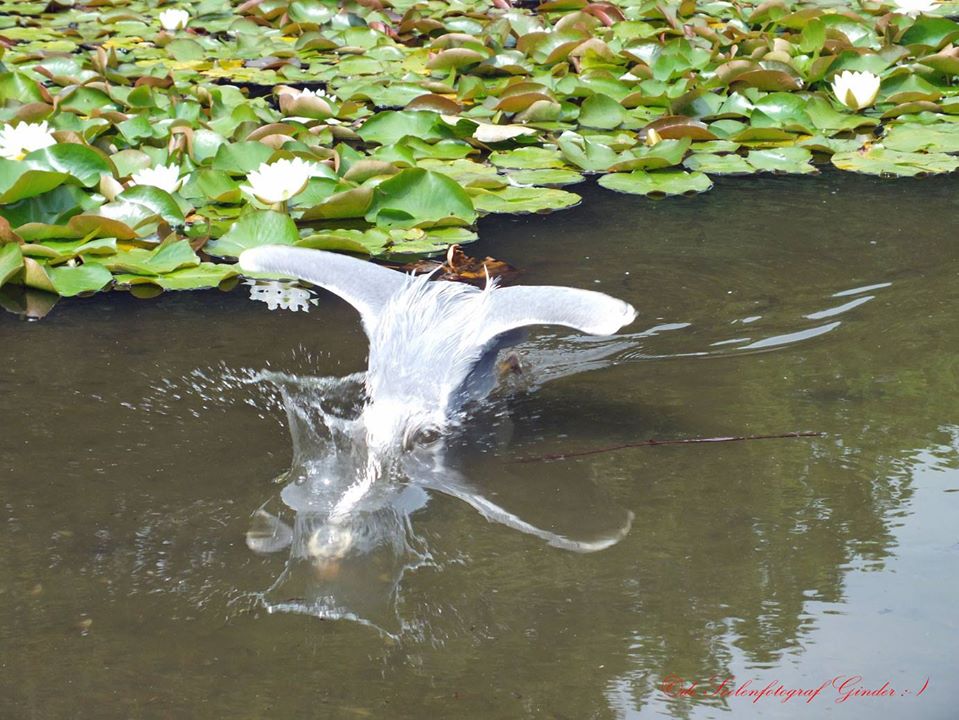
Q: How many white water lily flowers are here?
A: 7